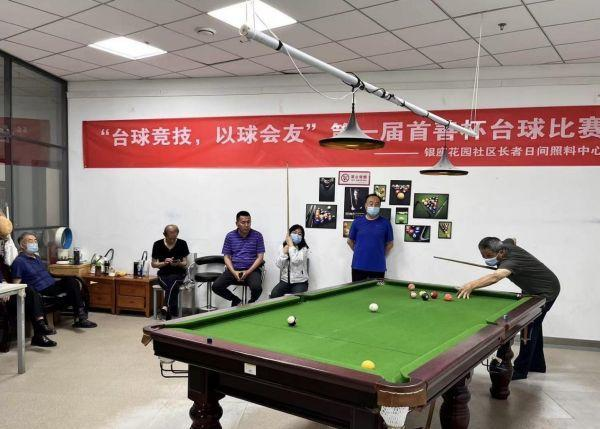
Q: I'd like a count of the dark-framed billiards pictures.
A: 11